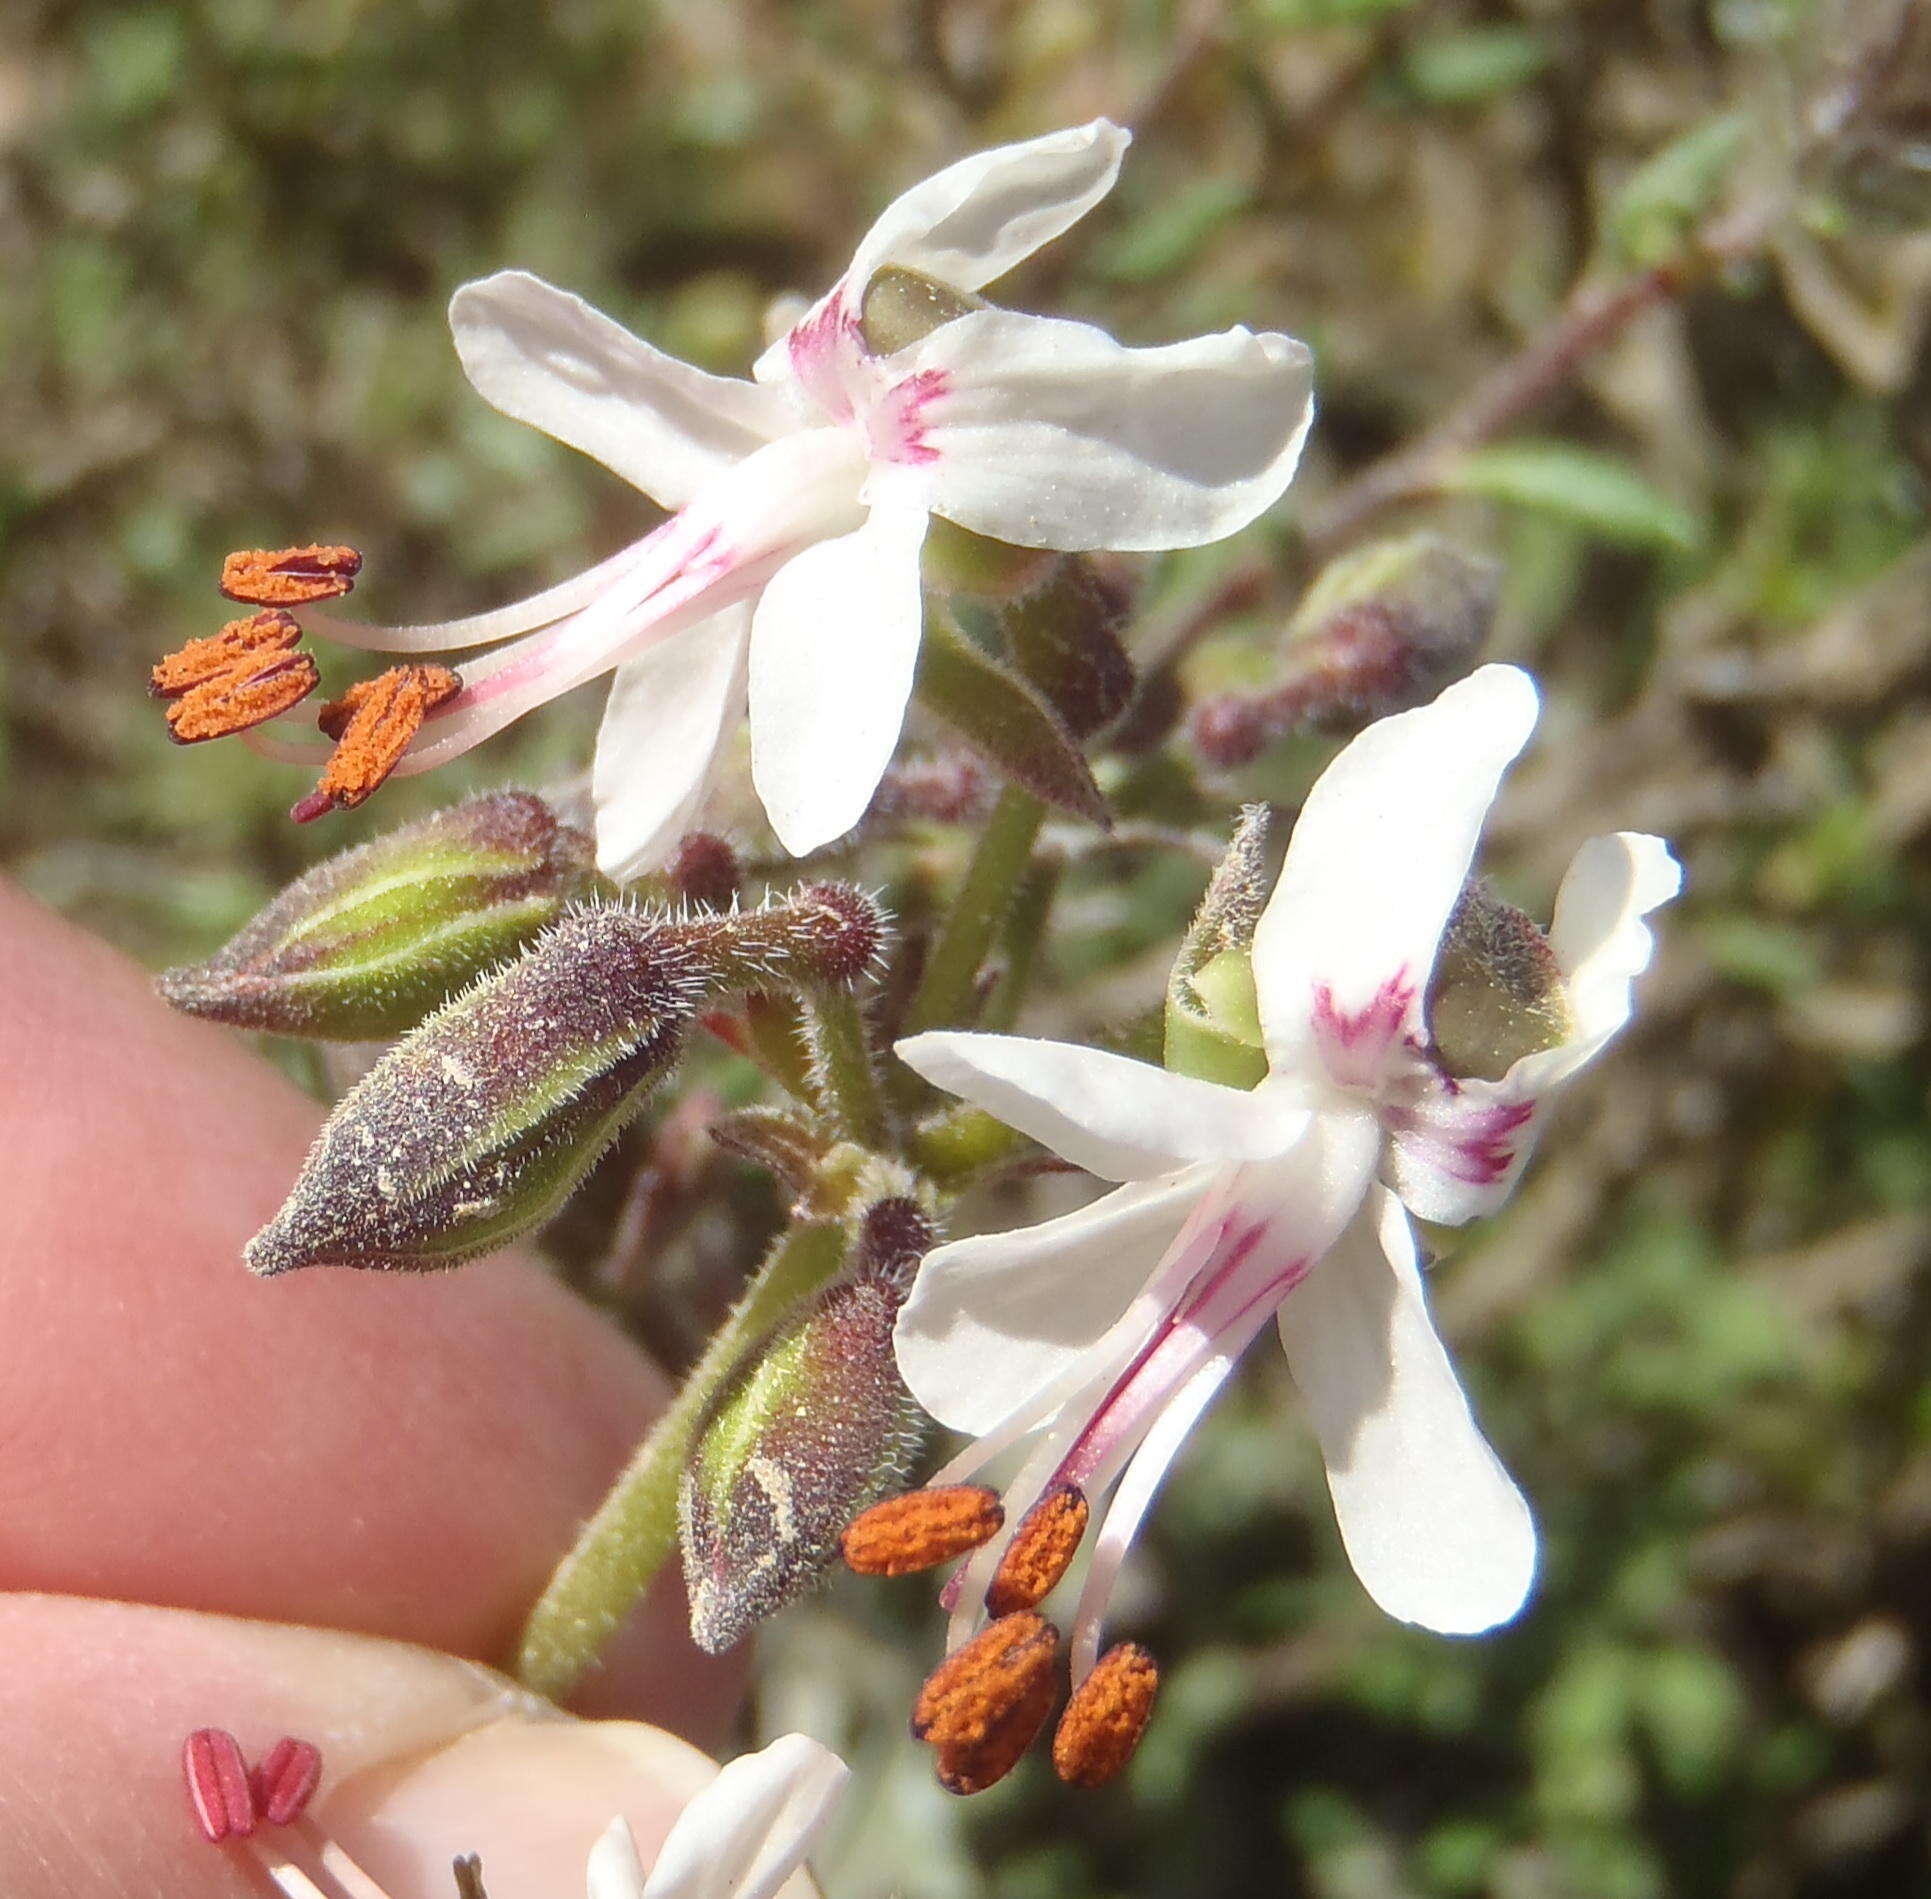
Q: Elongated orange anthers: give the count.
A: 10